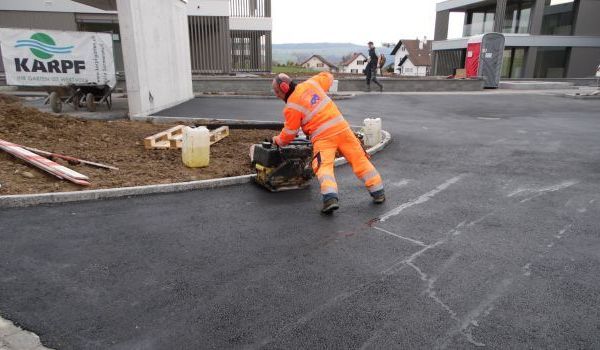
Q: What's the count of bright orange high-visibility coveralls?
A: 1